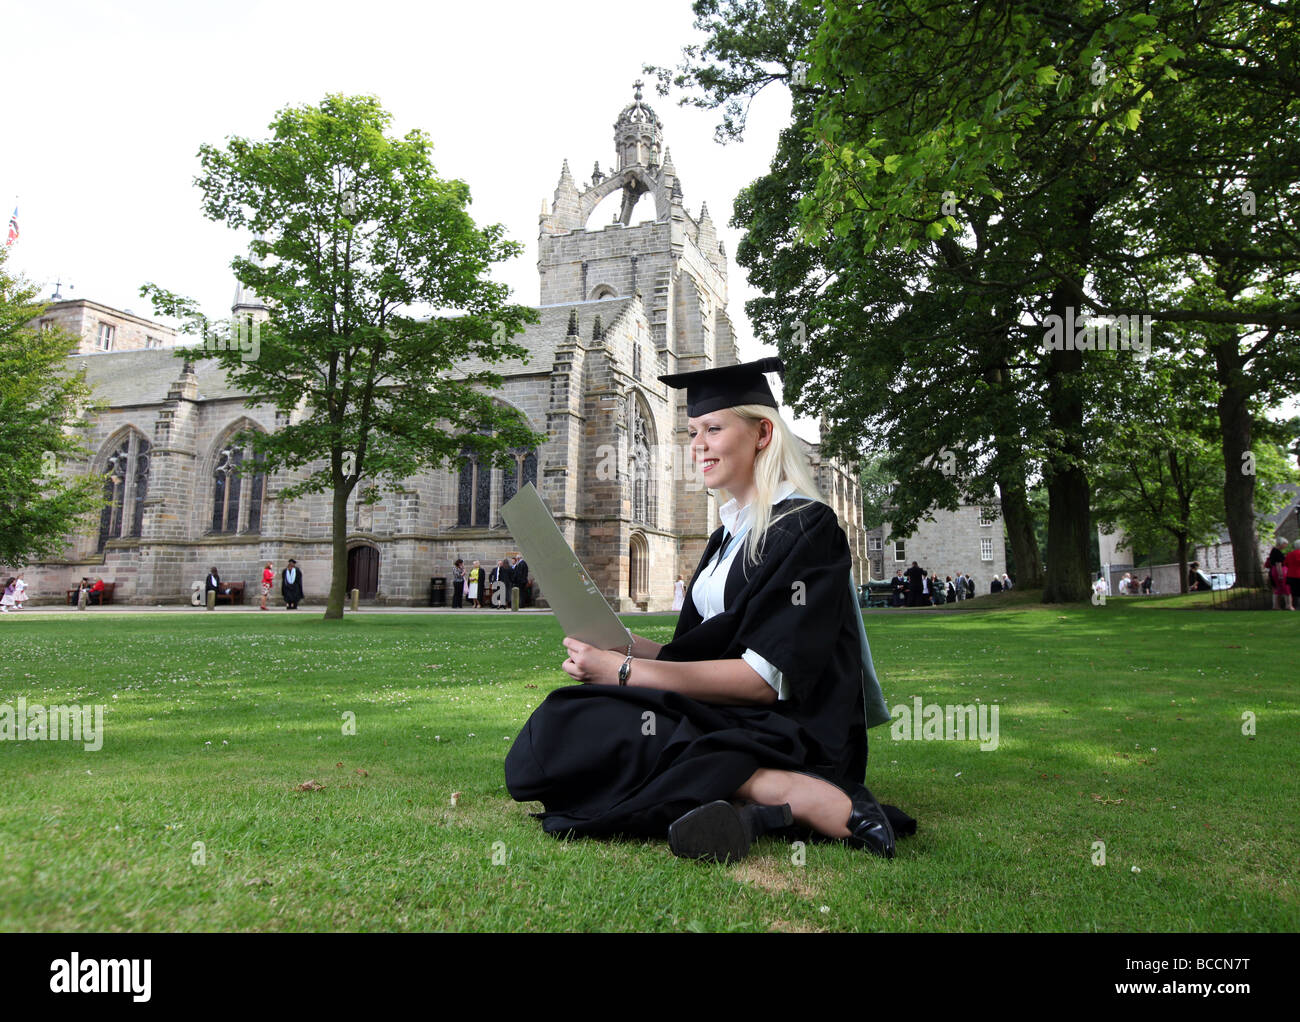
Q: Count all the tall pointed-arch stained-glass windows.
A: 4